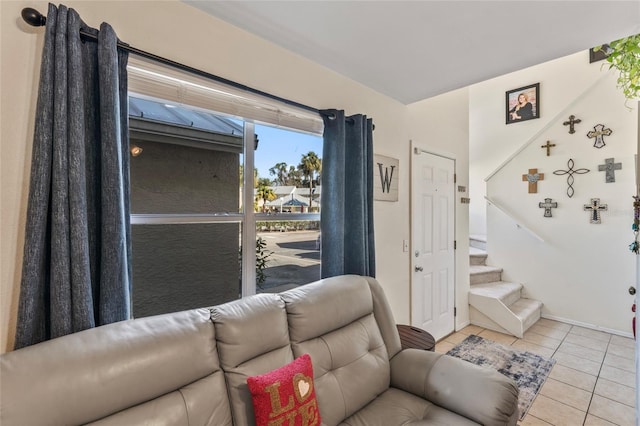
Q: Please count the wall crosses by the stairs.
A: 8